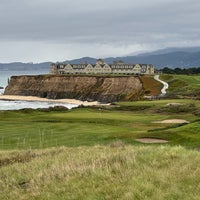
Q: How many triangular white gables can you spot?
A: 5